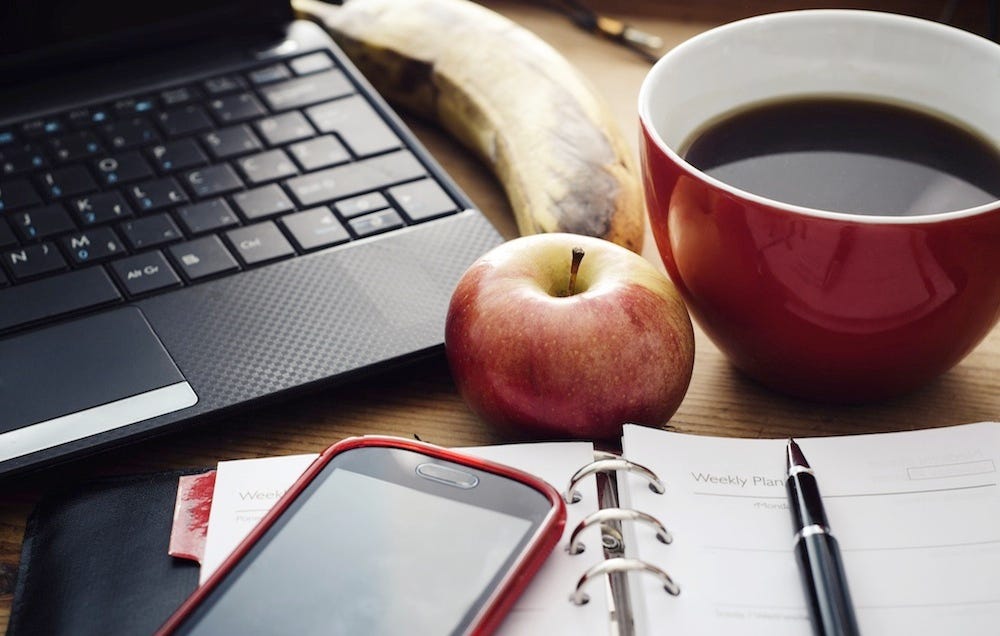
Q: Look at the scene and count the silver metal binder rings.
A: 3